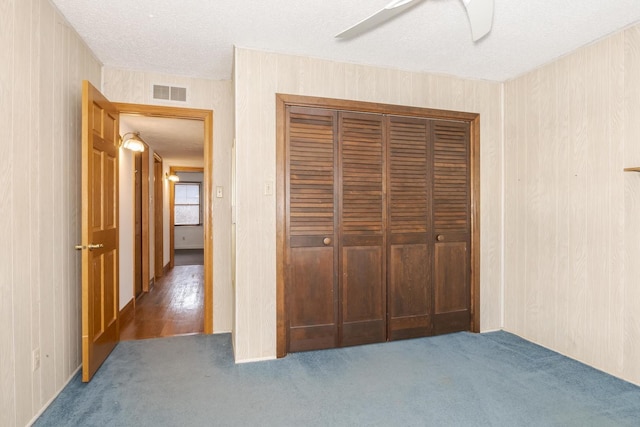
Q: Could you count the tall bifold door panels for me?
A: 4